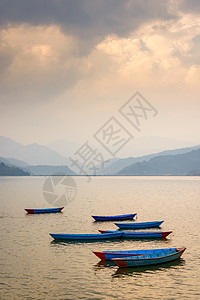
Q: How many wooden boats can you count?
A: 7